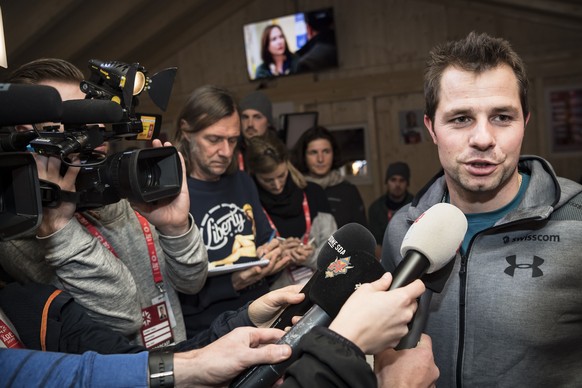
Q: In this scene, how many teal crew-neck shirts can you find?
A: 1